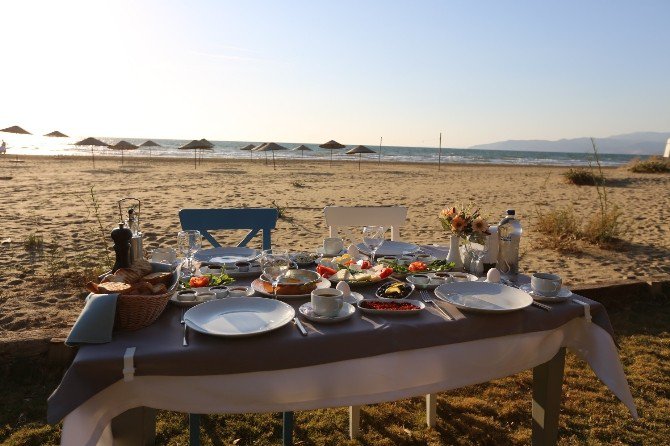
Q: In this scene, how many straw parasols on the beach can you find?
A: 13